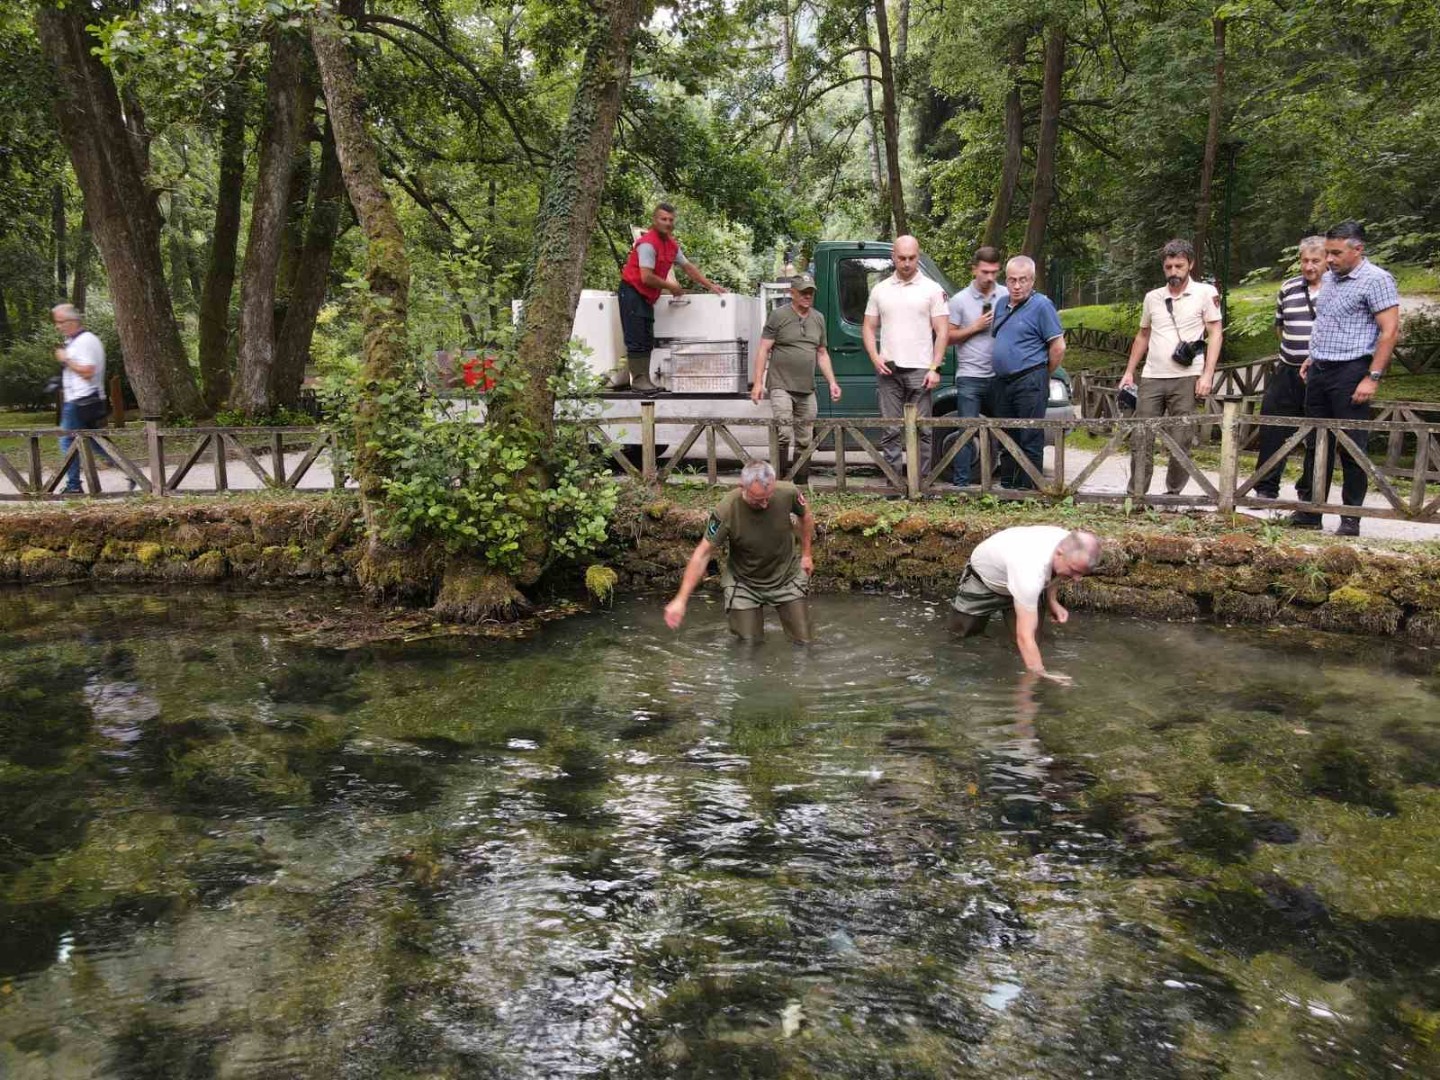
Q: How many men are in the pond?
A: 2